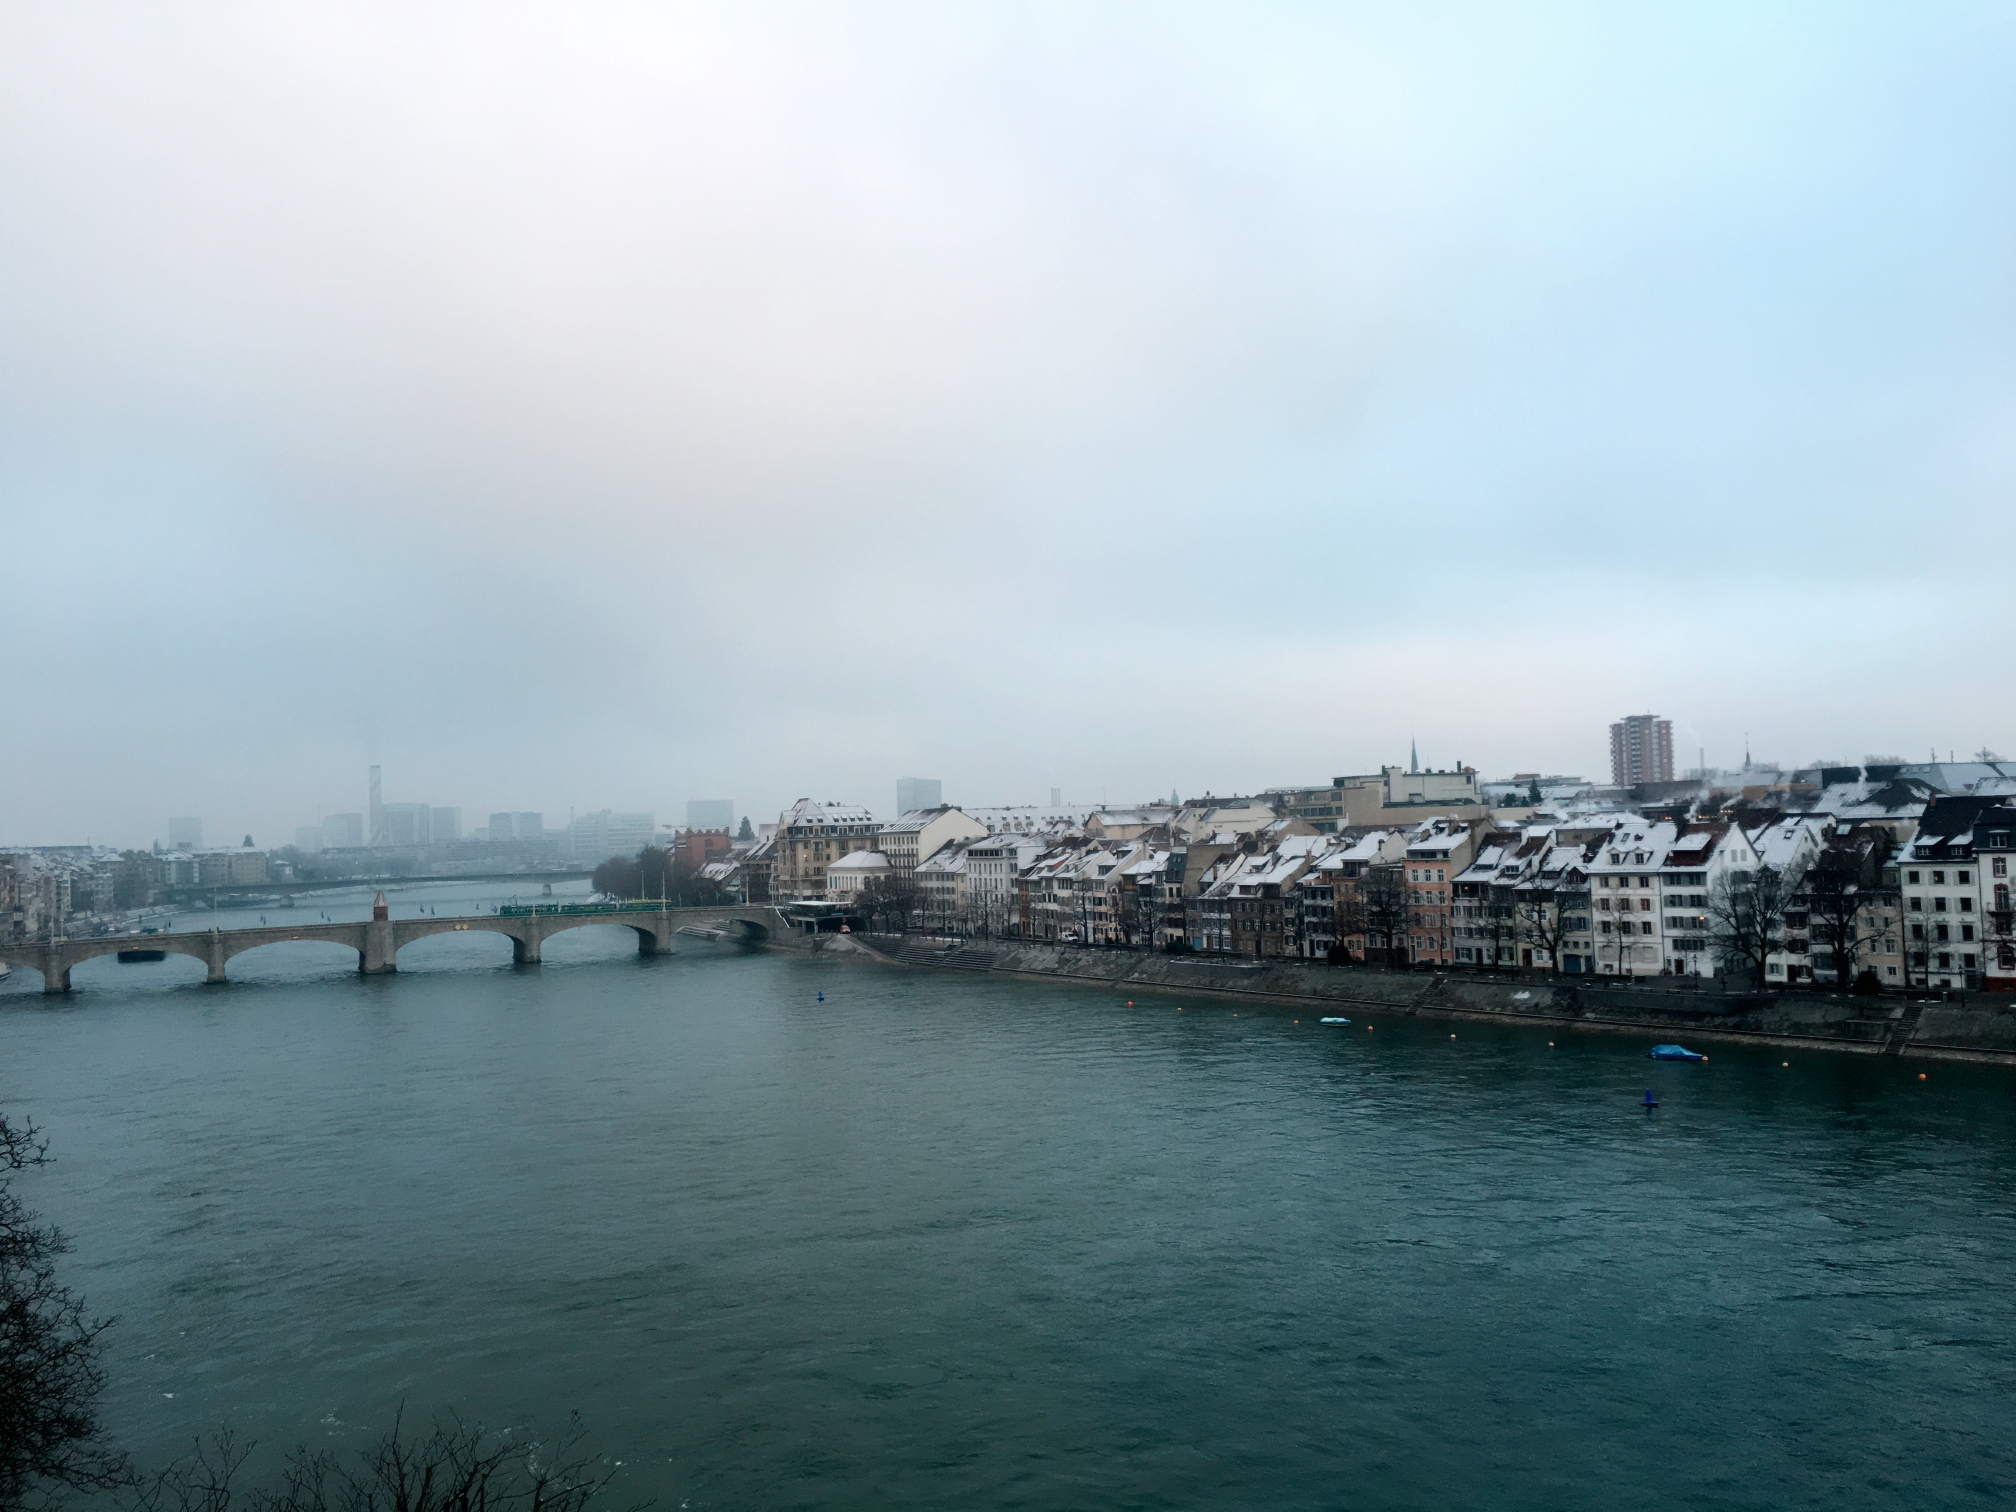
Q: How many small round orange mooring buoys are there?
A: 10